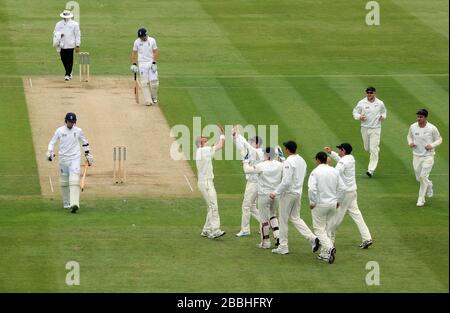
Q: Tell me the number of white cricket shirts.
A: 11